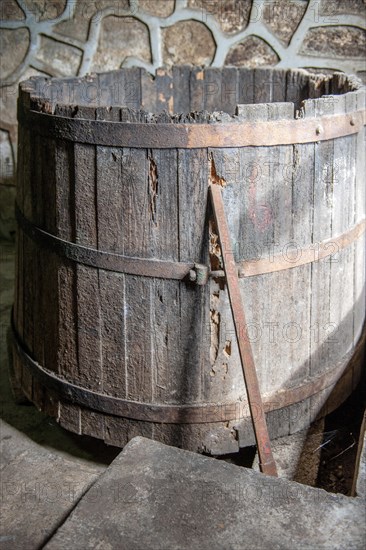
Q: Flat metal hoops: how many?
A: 3